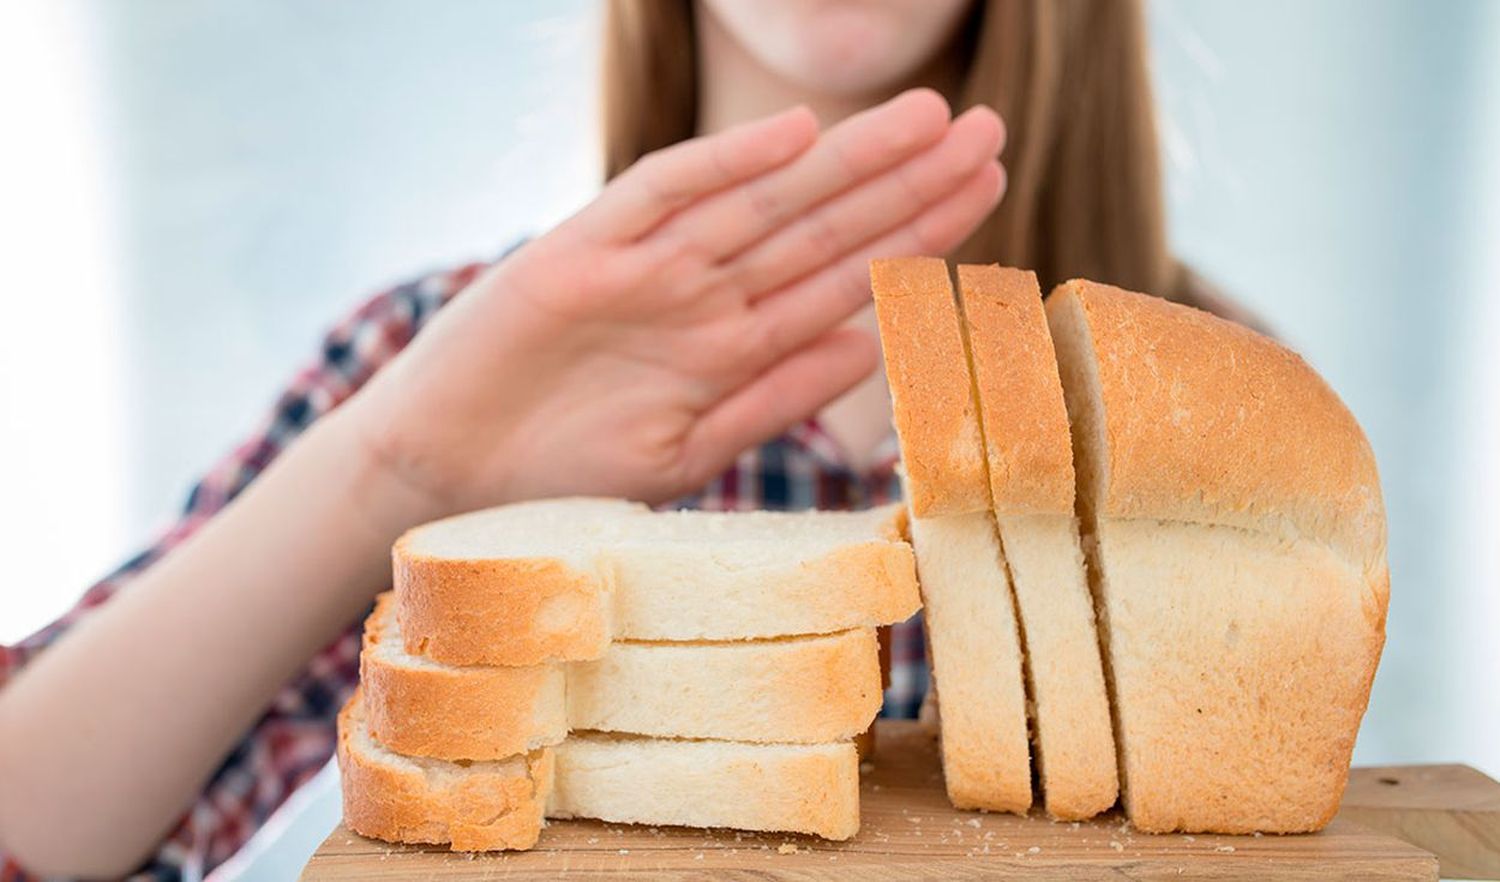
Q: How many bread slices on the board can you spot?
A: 5